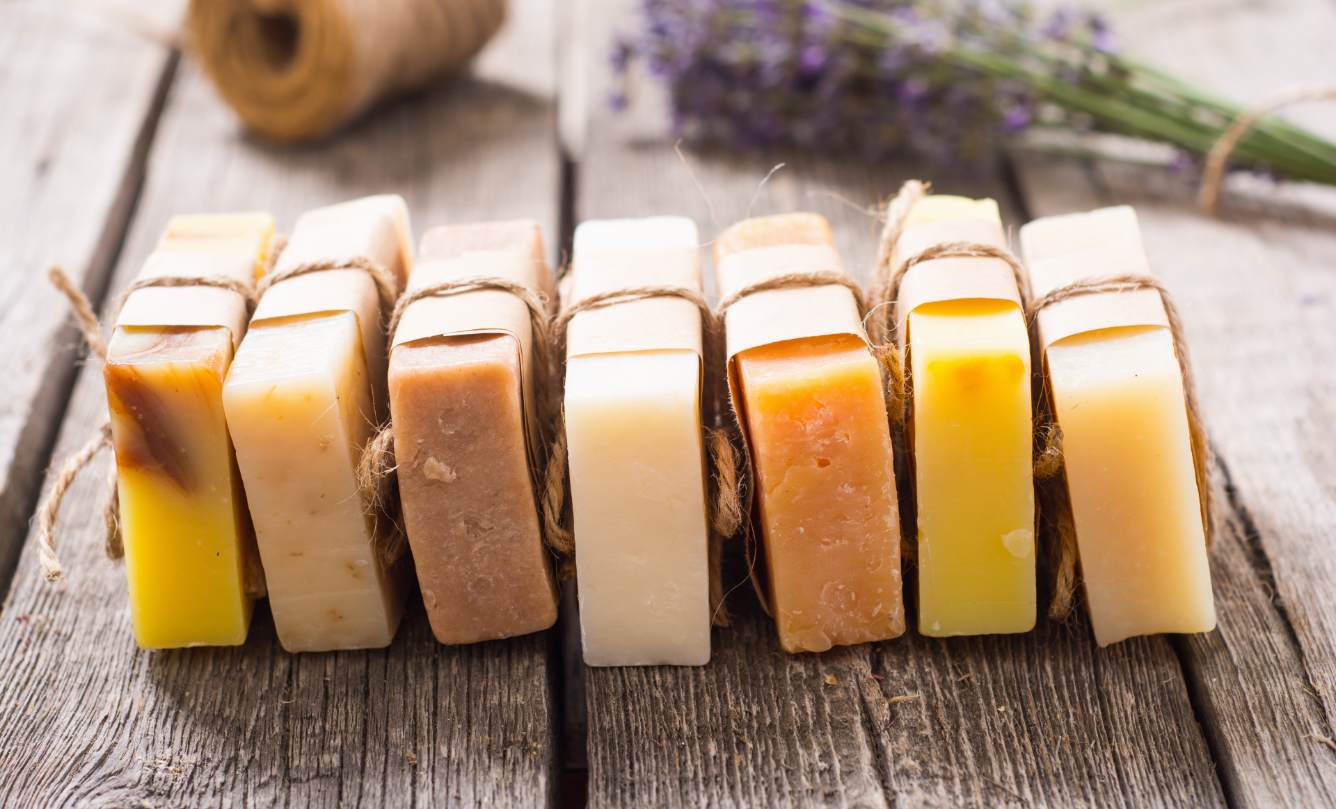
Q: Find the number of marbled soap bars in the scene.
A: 1